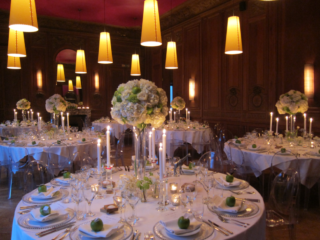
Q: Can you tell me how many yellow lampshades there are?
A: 12